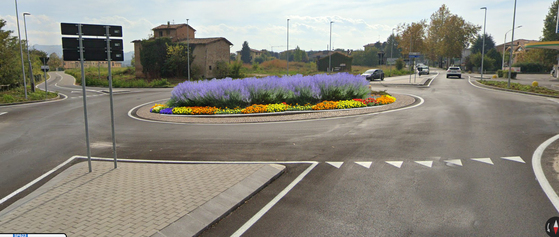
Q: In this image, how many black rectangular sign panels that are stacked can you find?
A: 3